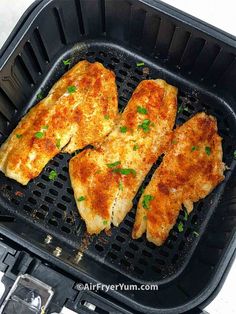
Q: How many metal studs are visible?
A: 3